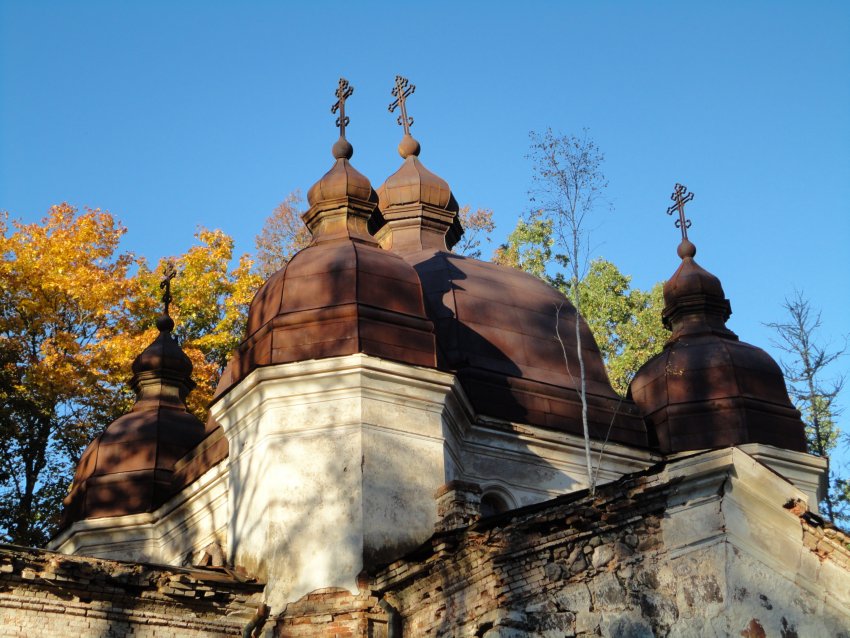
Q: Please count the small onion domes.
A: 4